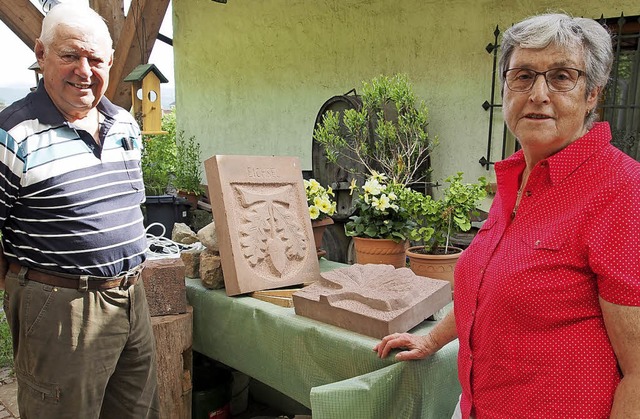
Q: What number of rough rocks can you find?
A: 4